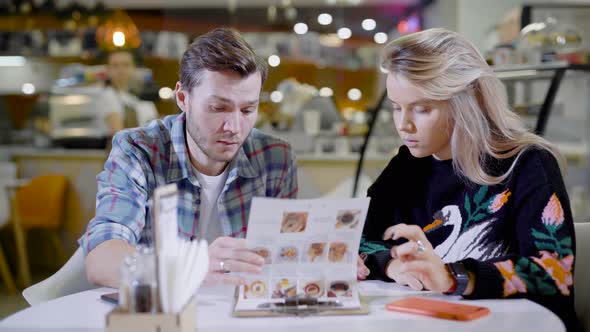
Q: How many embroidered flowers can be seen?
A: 4